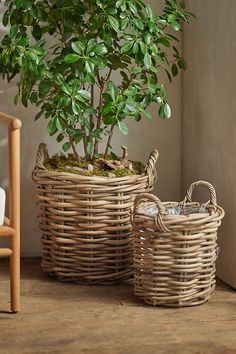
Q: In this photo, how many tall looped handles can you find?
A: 4